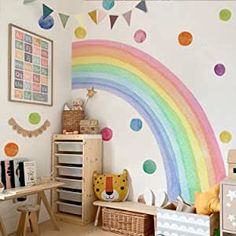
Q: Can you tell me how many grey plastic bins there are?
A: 6